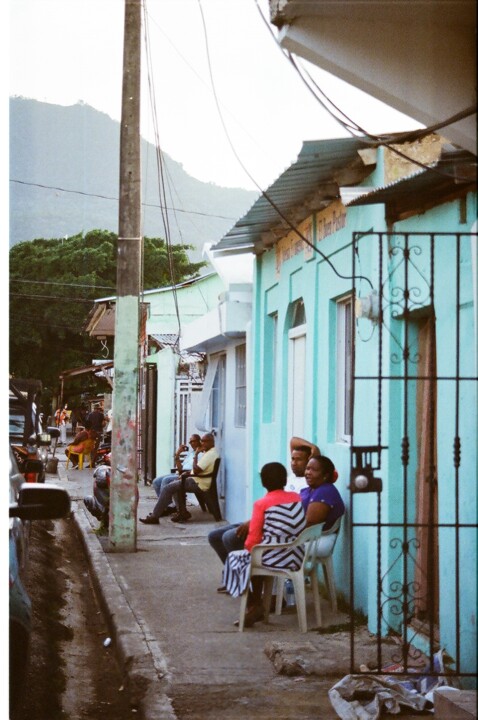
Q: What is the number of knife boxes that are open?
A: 0